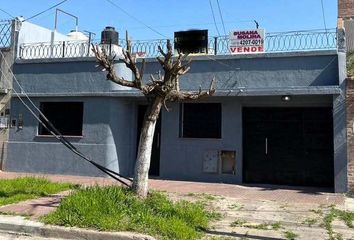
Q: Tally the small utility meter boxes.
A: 2